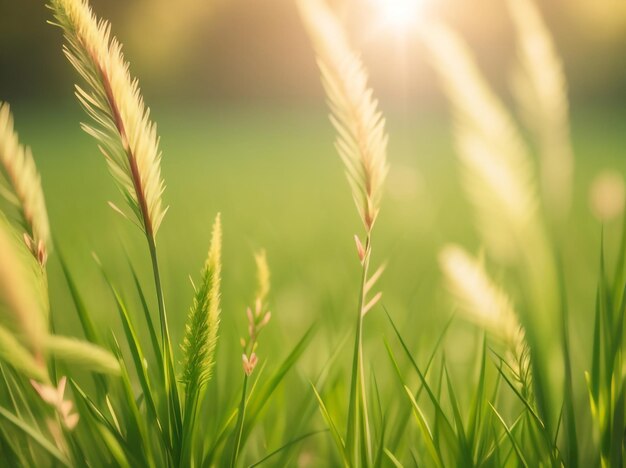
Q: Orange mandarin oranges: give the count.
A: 0